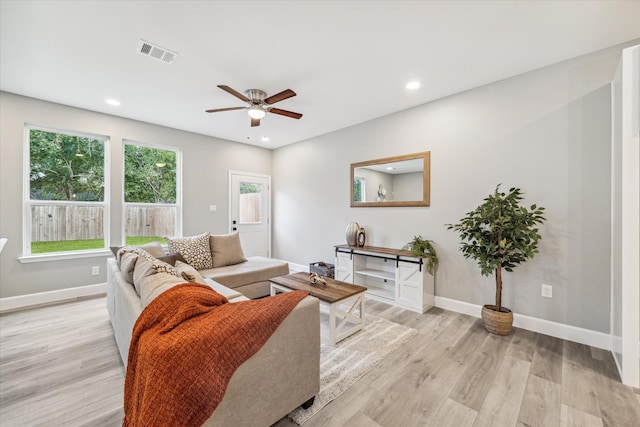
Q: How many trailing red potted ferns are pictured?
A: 0